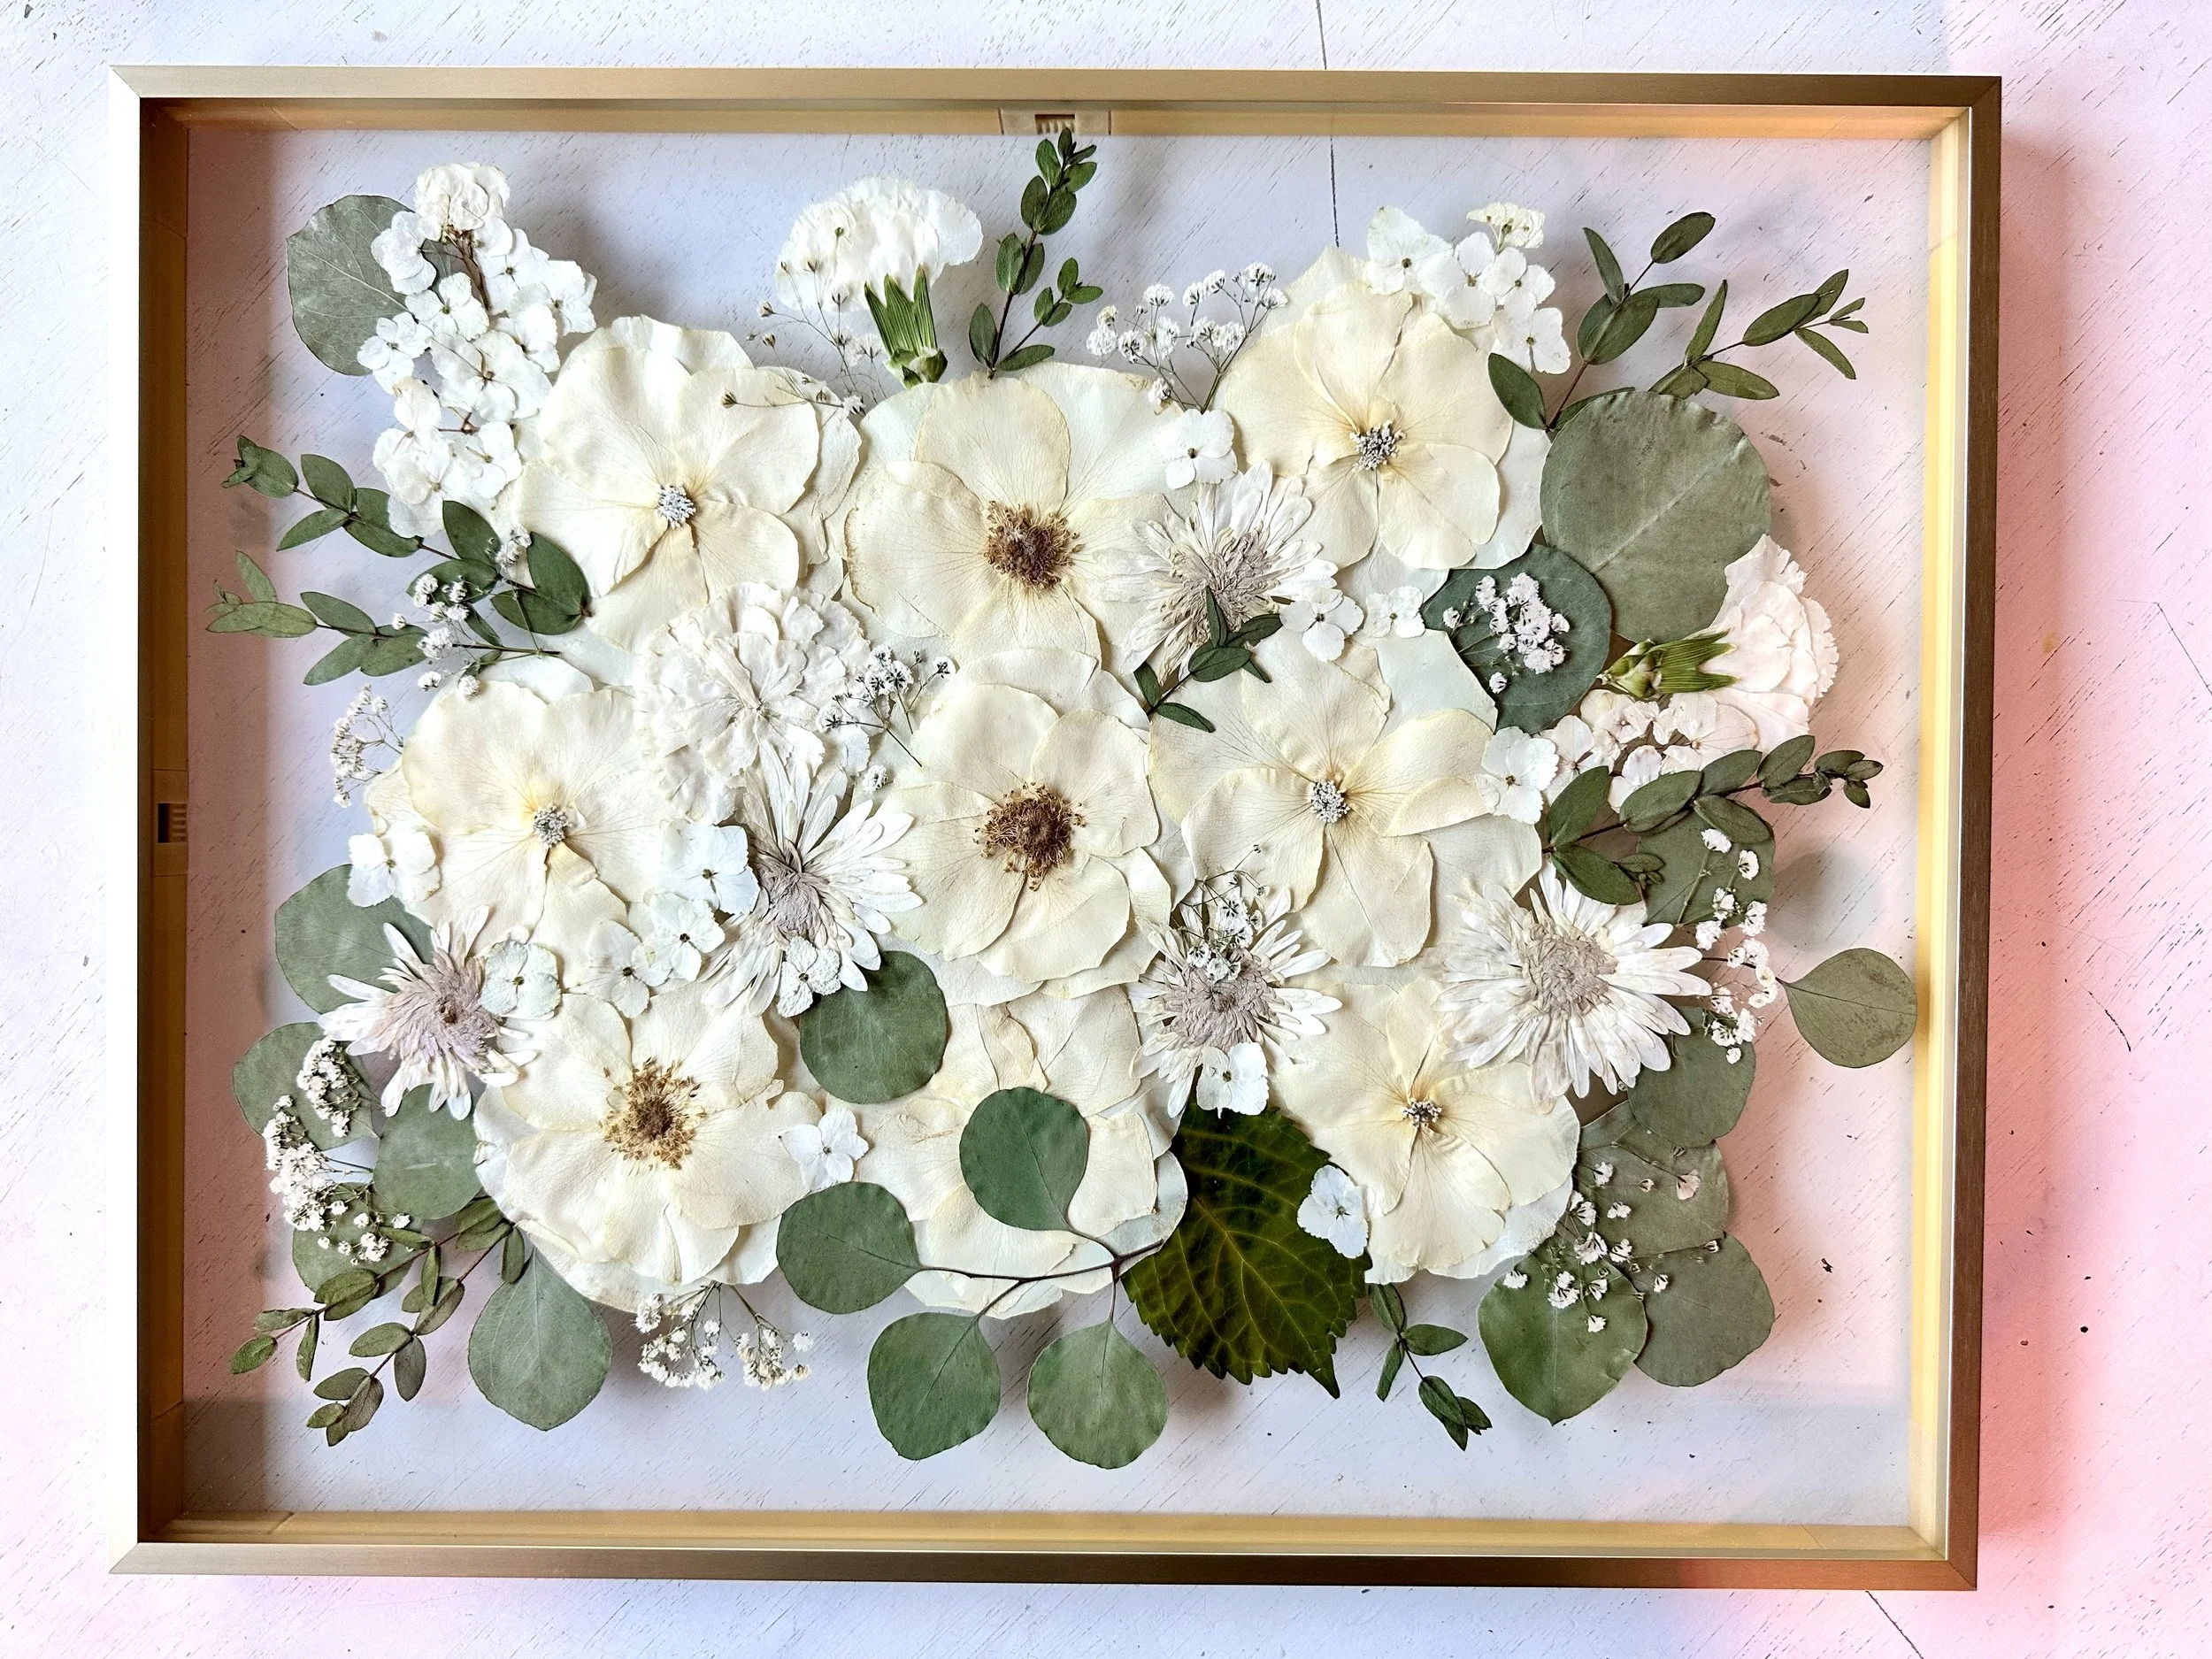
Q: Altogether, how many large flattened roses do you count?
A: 9